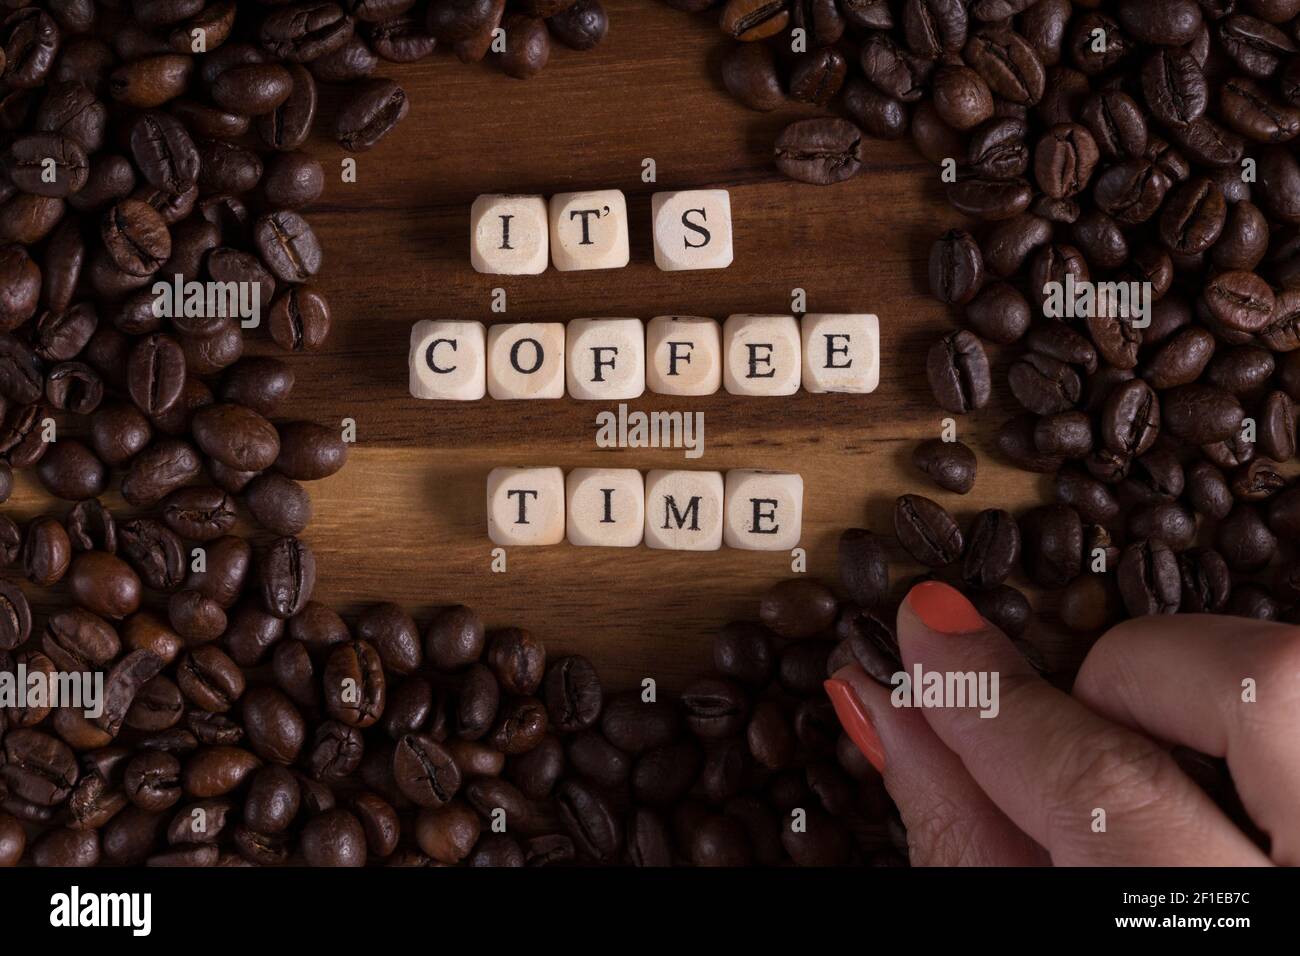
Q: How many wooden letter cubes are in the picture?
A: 13